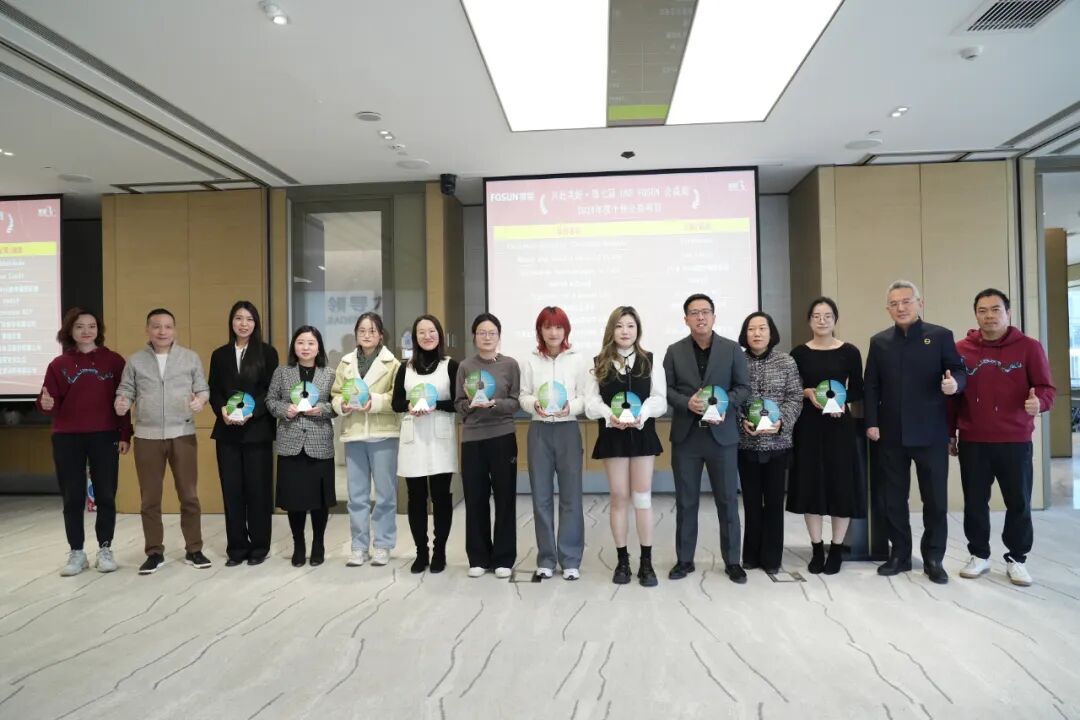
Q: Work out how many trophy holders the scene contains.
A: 10